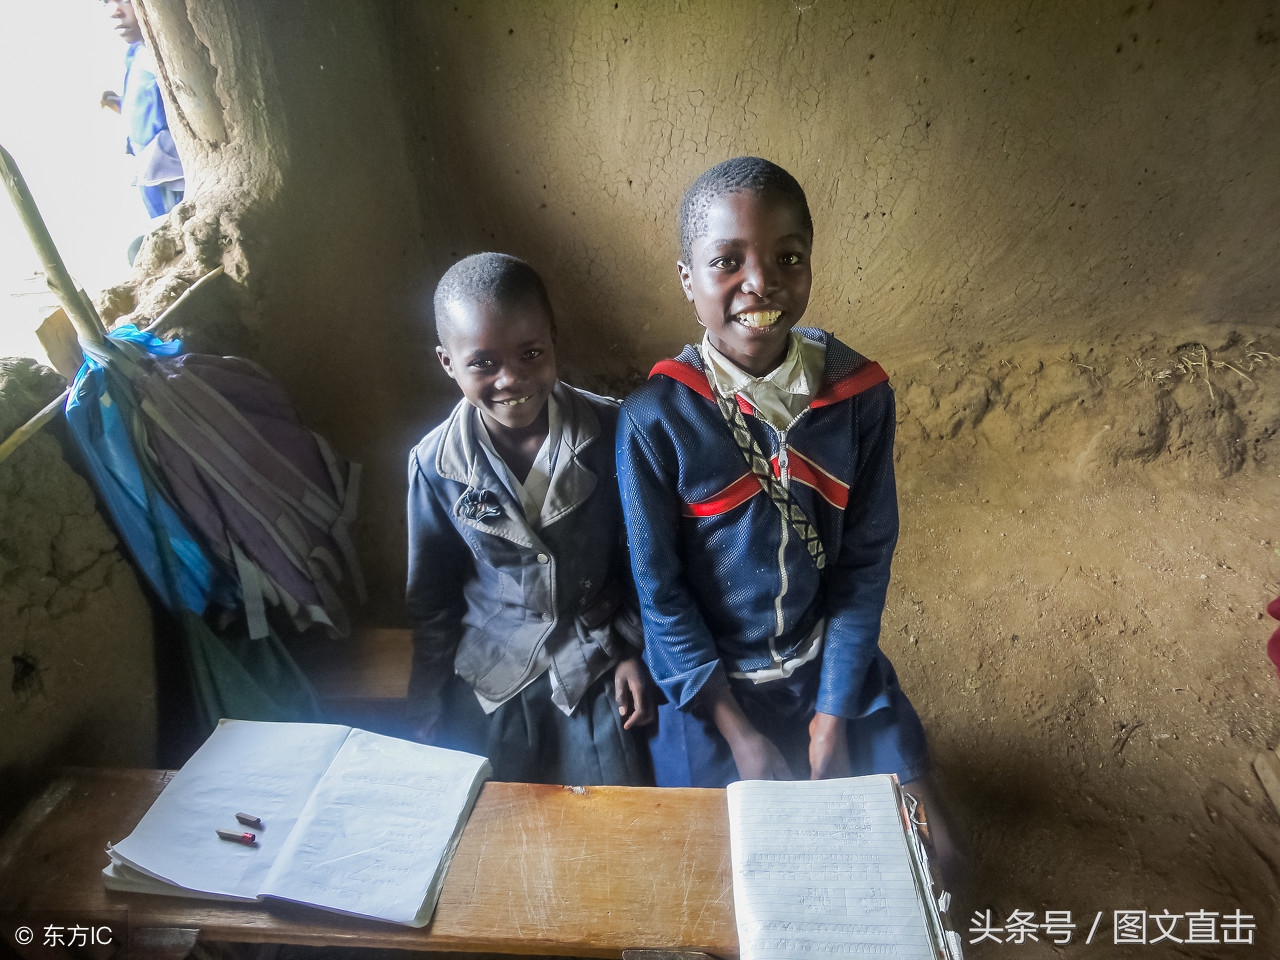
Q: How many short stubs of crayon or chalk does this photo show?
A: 2